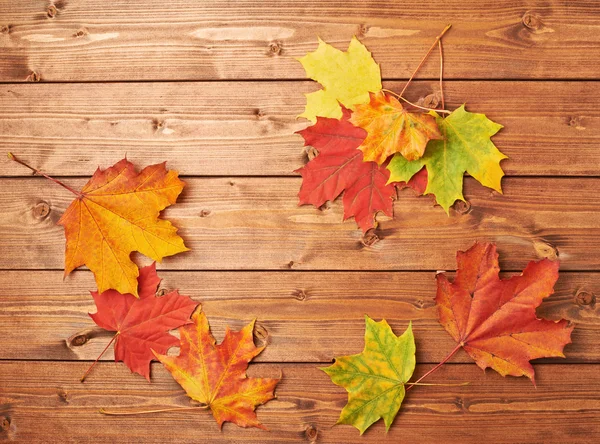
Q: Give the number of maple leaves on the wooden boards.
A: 9